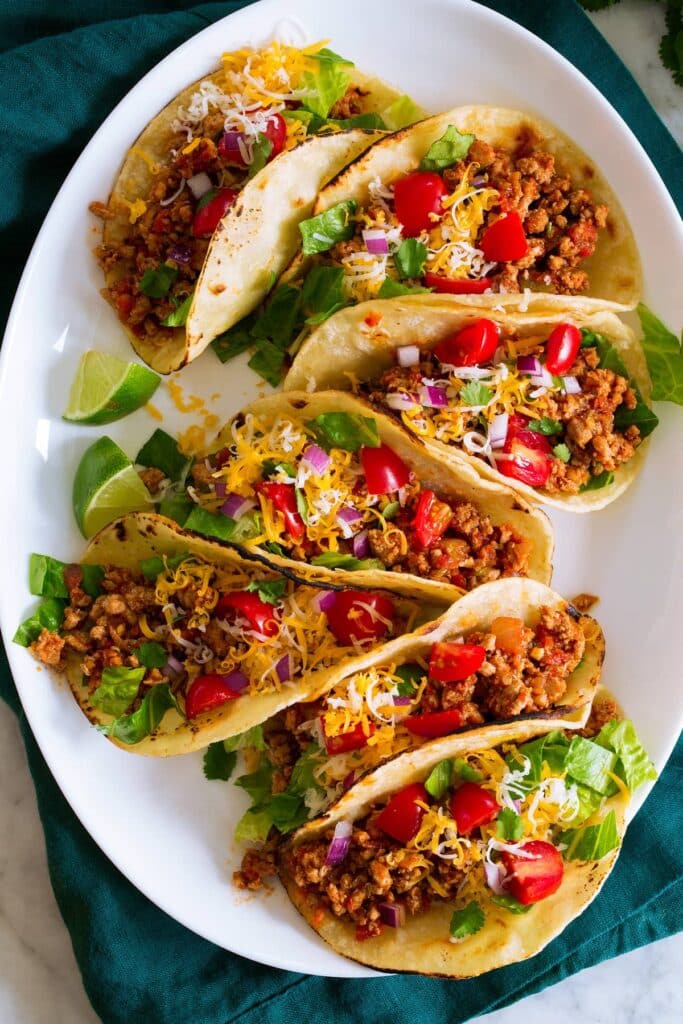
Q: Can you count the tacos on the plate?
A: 7